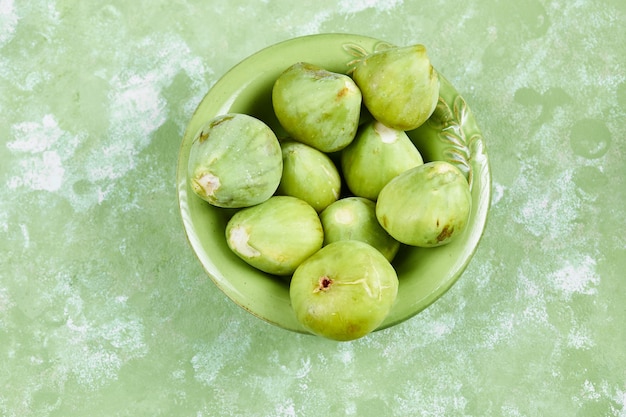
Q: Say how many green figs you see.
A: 9